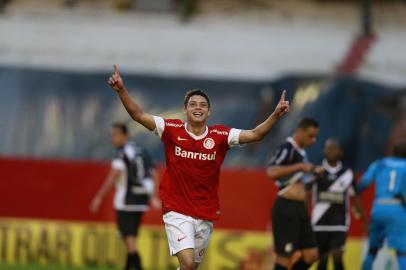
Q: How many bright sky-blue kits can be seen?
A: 1